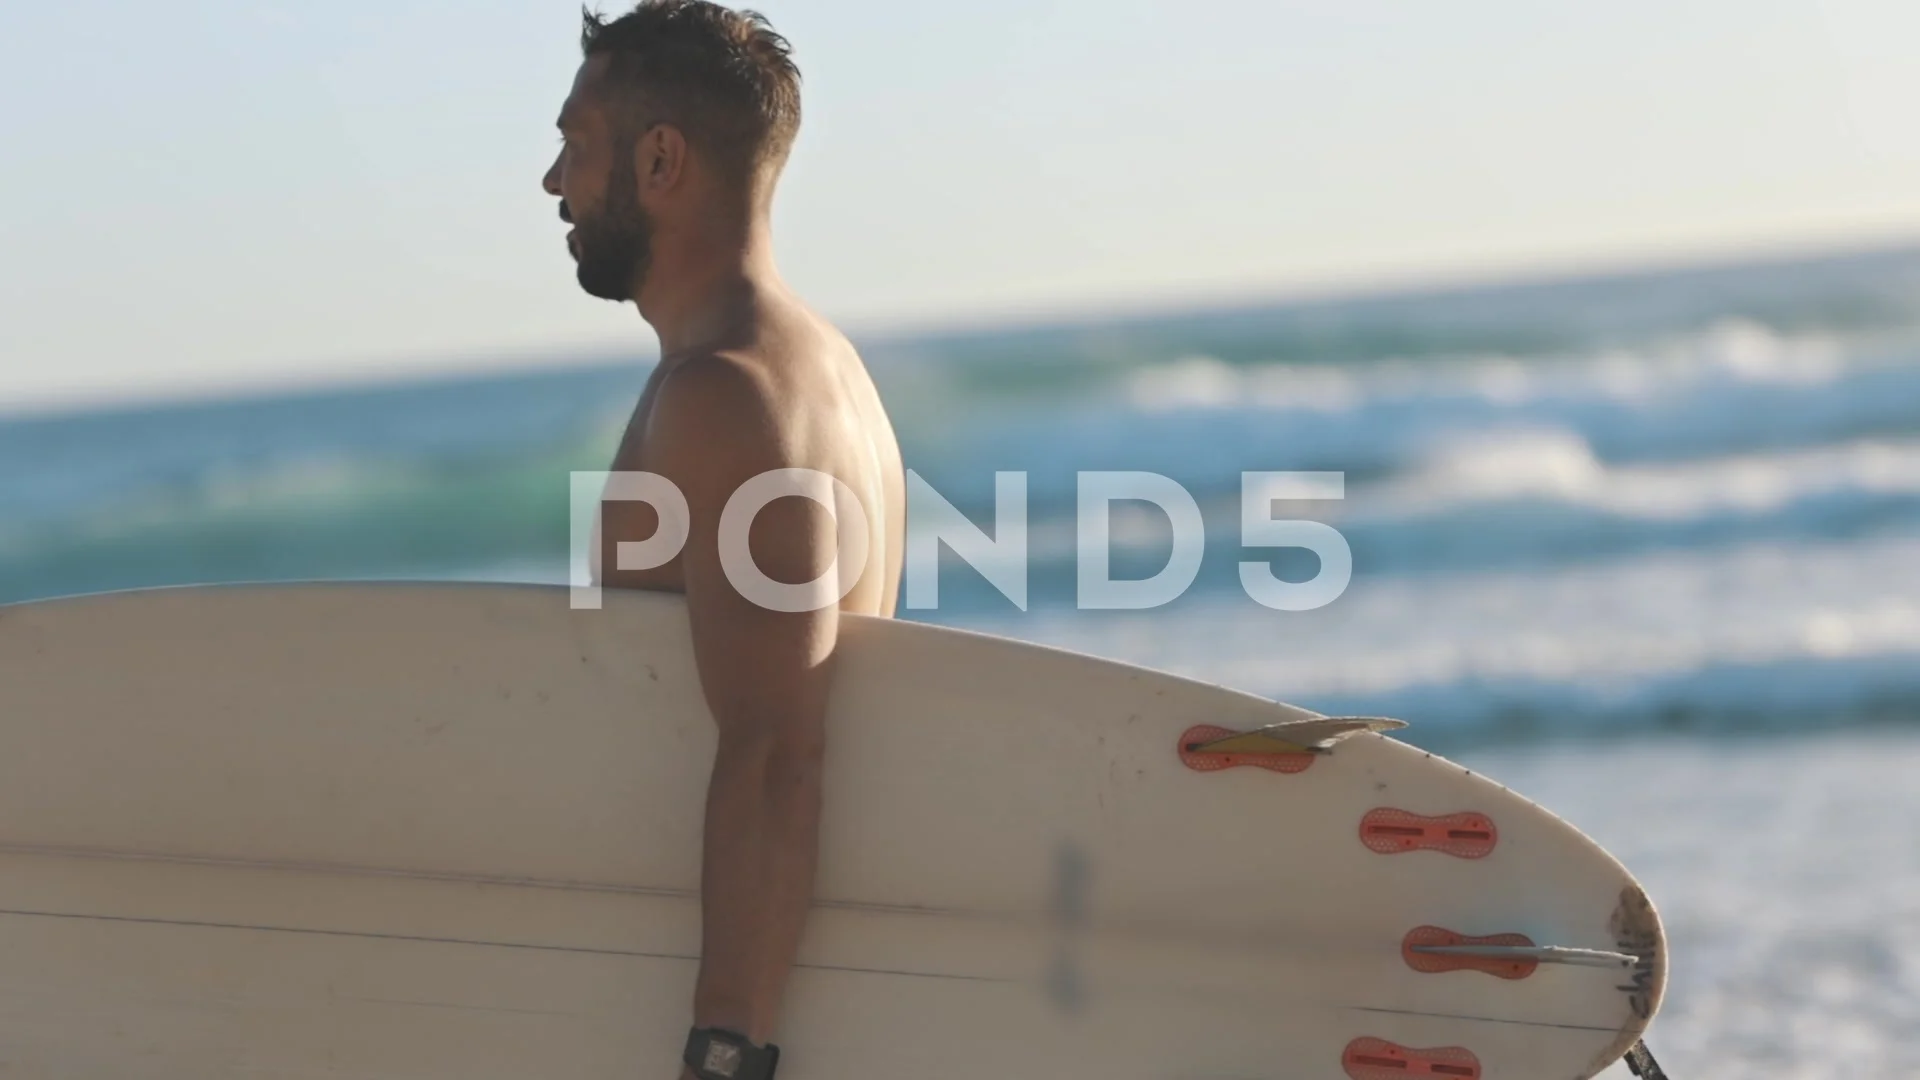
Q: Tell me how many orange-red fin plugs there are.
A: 4